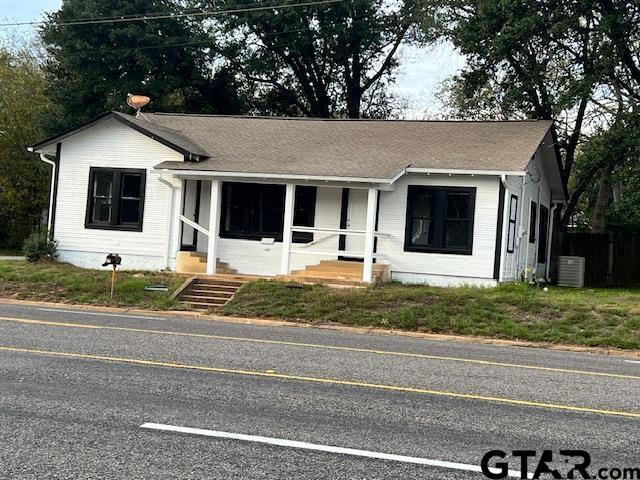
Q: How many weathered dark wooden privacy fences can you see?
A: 1